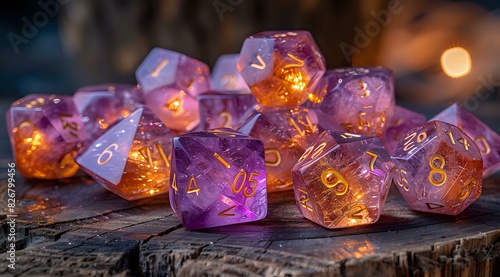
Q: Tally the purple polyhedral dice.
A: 14